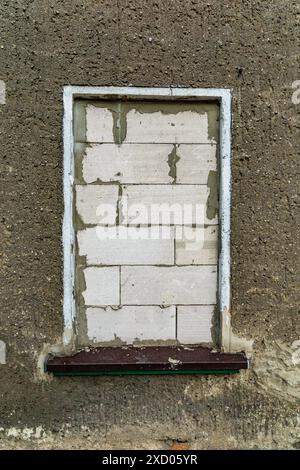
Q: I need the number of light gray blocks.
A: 12